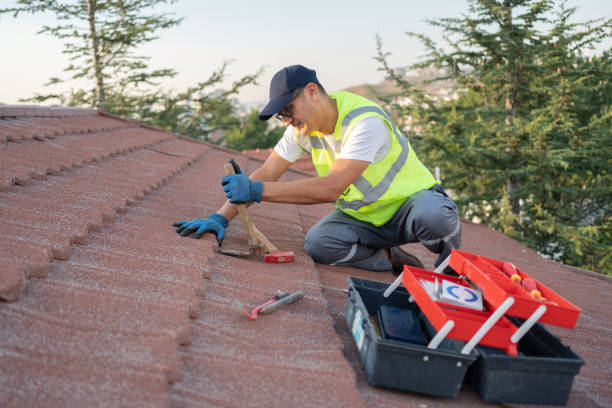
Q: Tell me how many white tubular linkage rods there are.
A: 5